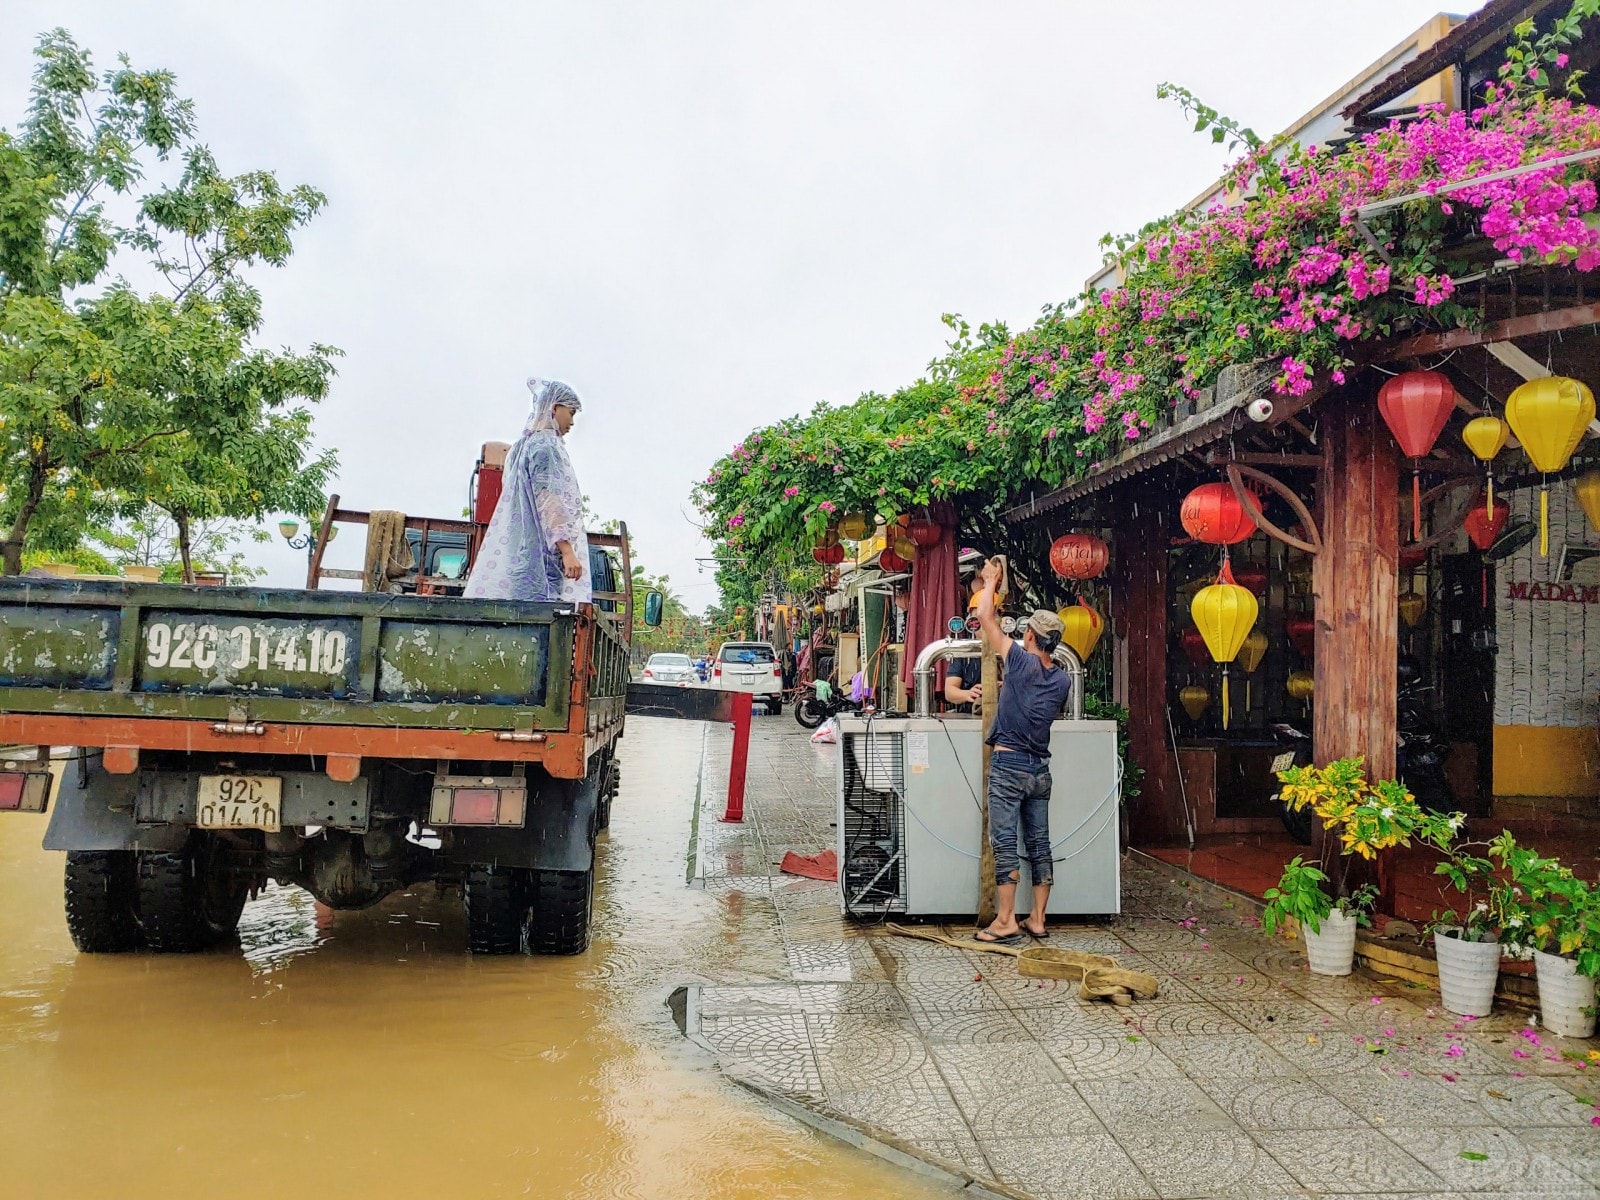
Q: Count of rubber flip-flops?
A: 2